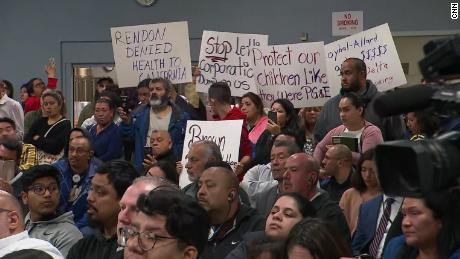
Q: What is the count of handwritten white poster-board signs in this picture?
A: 5